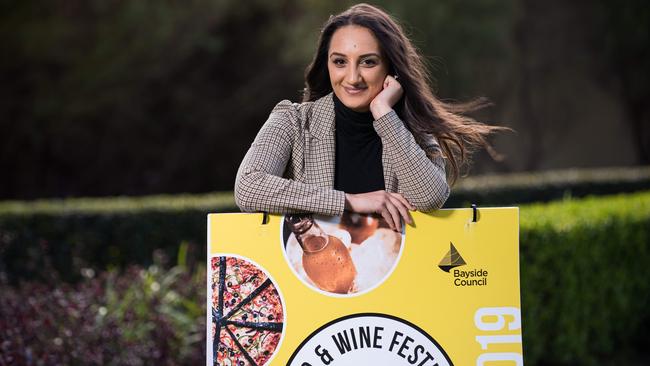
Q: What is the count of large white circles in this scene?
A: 3